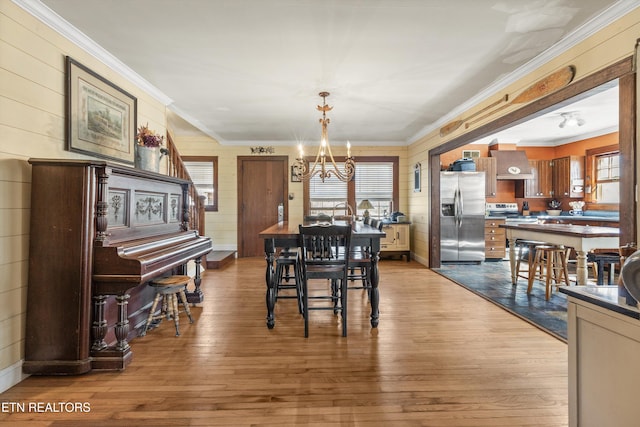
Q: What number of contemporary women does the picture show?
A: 0